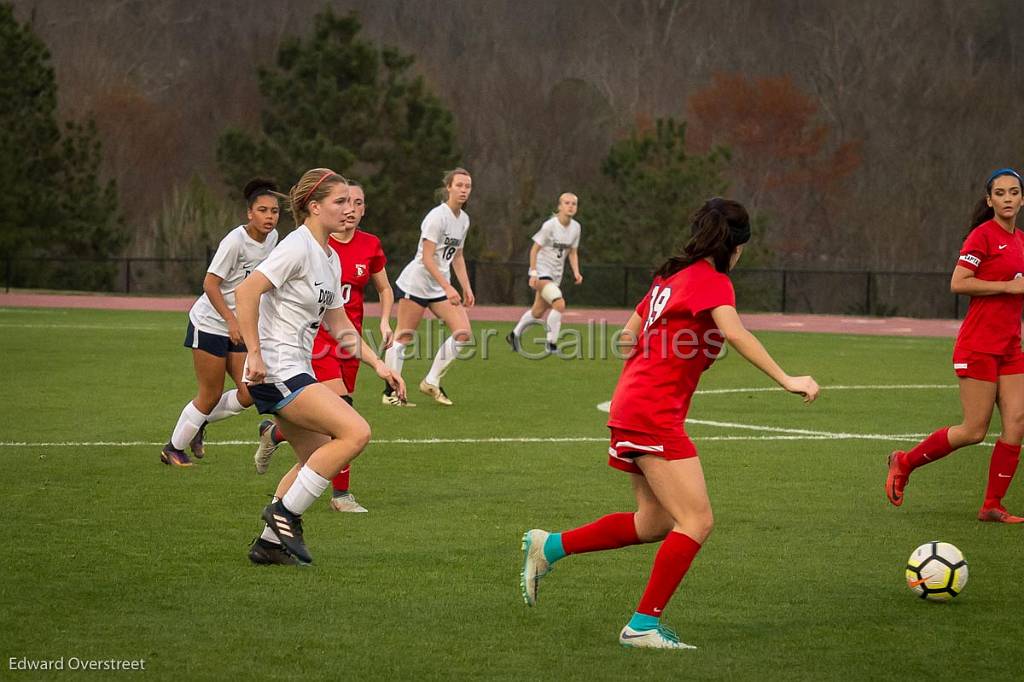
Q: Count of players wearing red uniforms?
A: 3